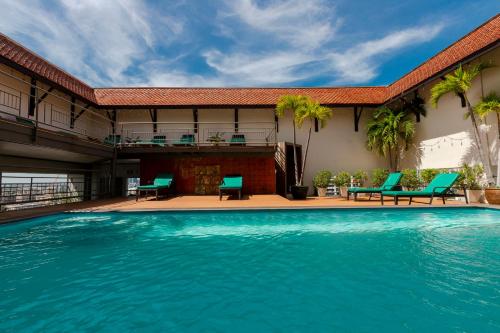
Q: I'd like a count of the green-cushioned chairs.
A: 8